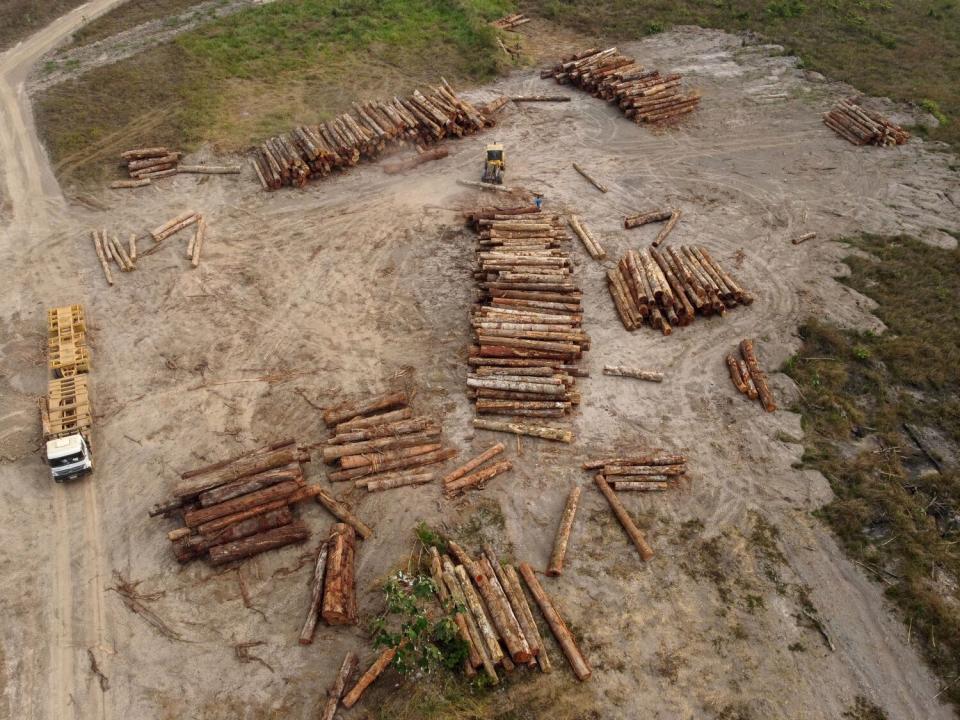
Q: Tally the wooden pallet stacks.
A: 0